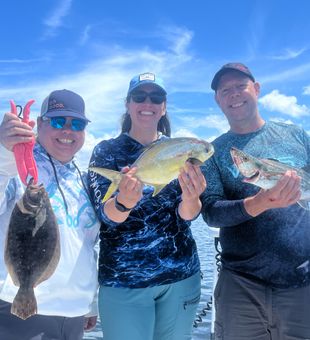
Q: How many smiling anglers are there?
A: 3